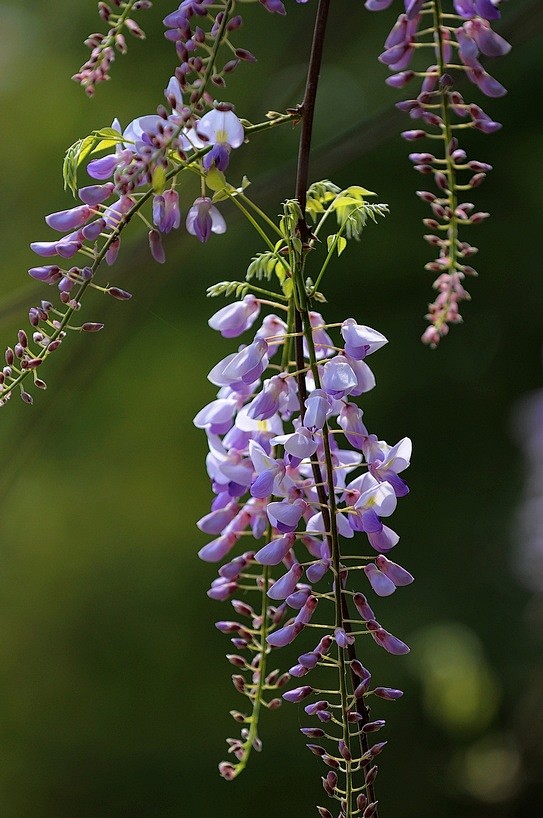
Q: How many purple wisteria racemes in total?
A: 6